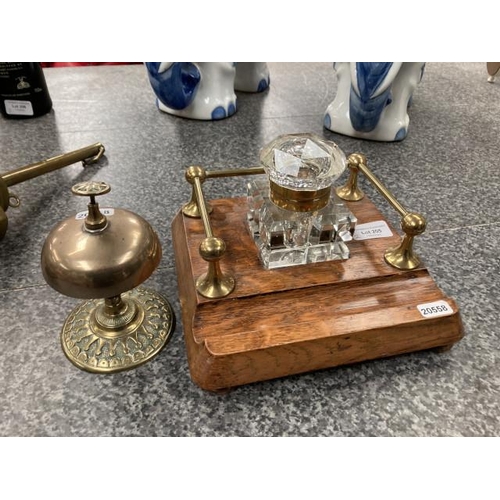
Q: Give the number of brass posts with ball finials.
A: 4